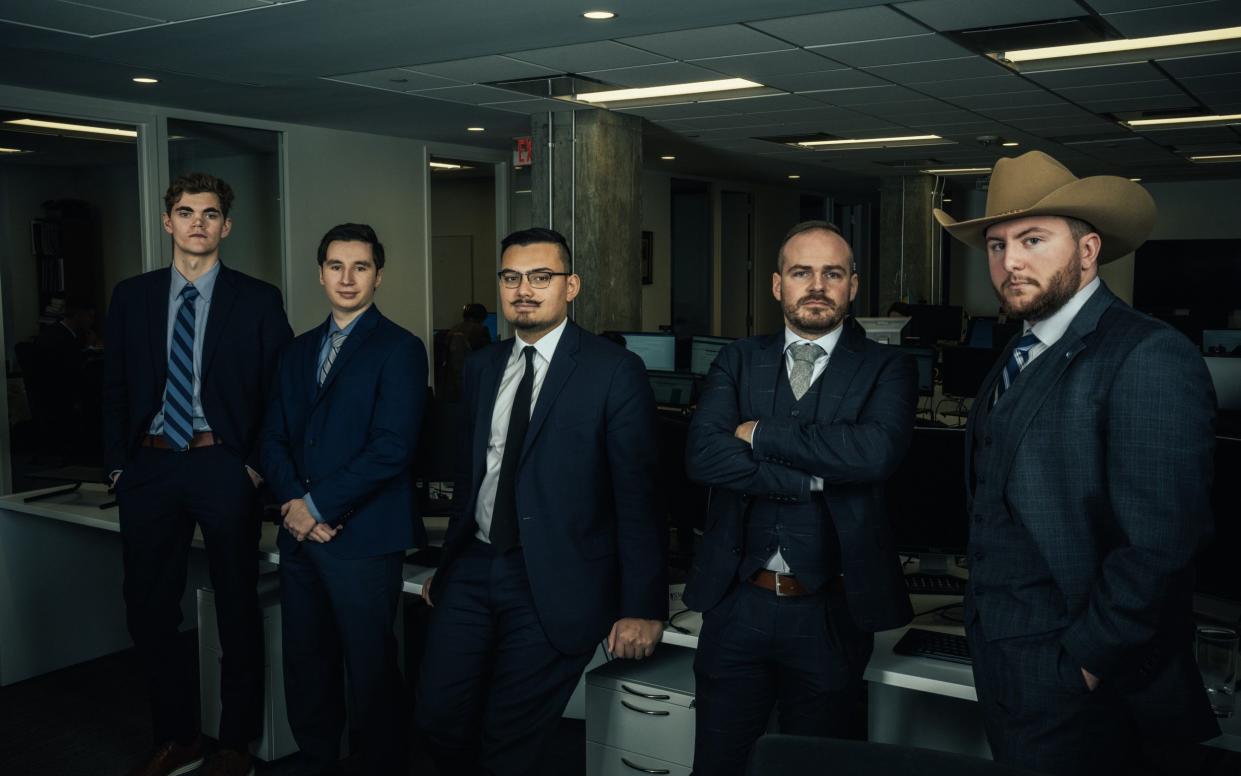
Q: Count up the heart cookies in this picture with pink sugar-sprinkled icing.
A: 0